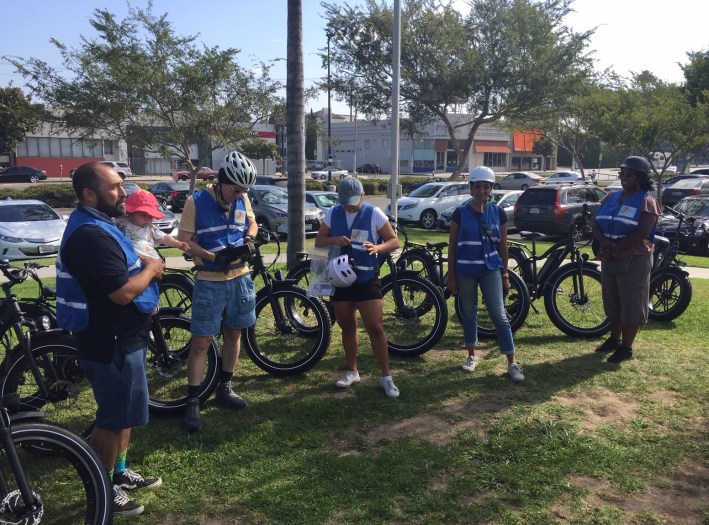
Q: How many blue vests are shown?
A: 5